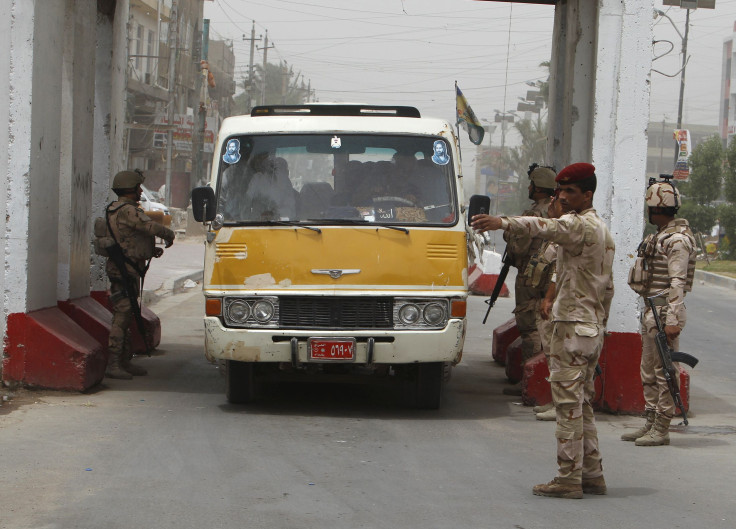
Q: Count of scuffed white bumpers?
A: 1